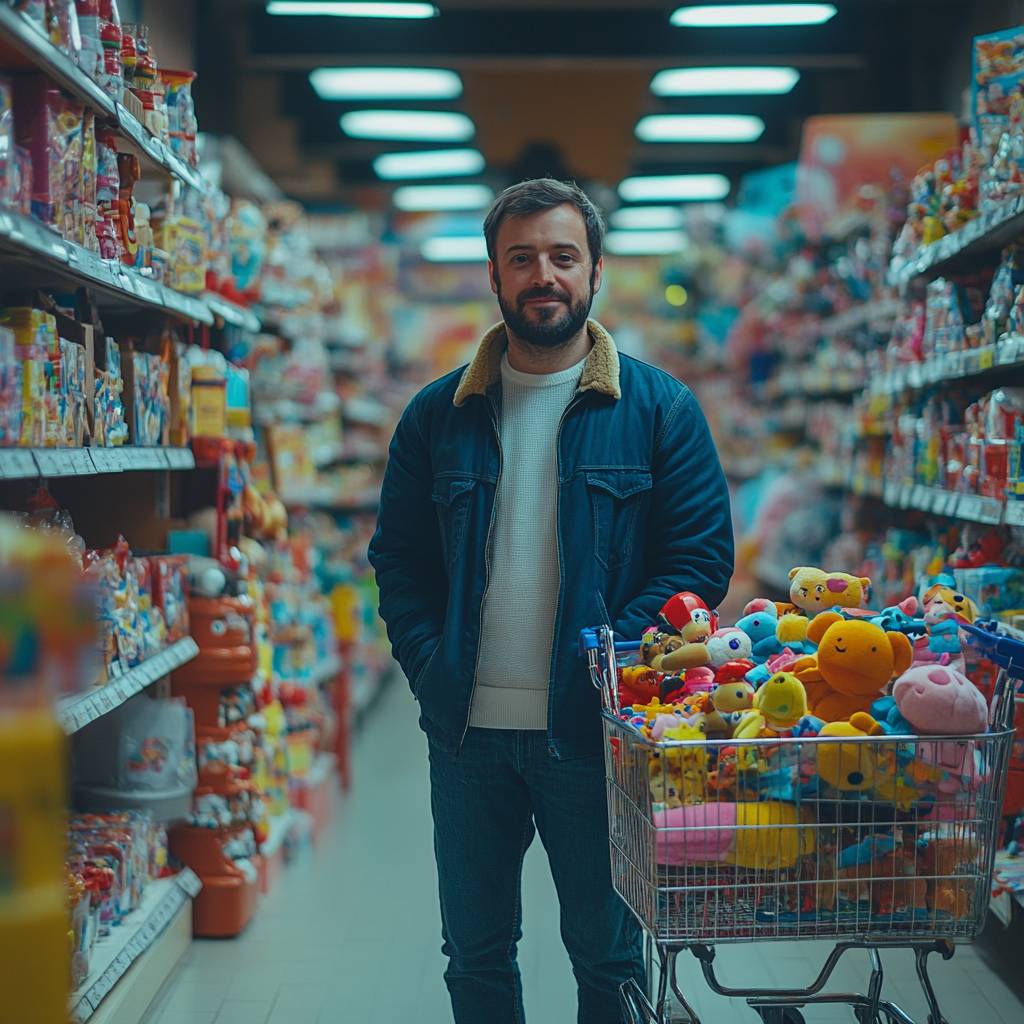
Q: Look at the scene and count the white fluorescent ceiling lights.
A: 12